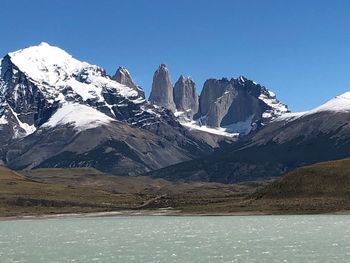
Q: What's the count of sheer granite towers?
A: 3